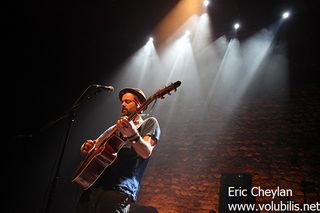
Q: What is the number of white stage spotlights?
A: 5